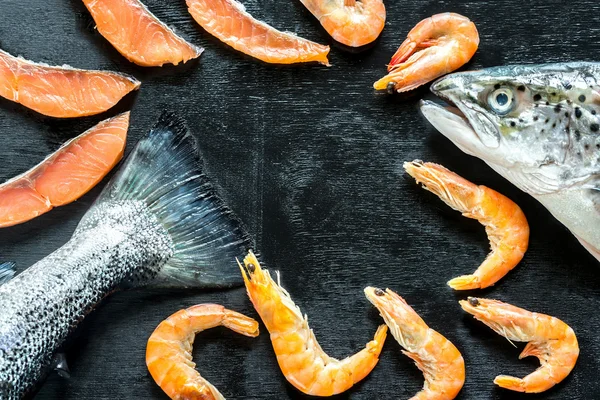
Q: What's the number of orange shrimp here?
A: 7